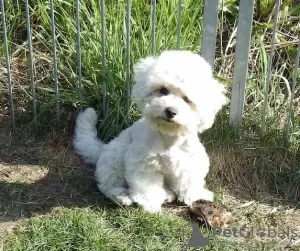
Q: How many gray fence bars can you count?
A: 12